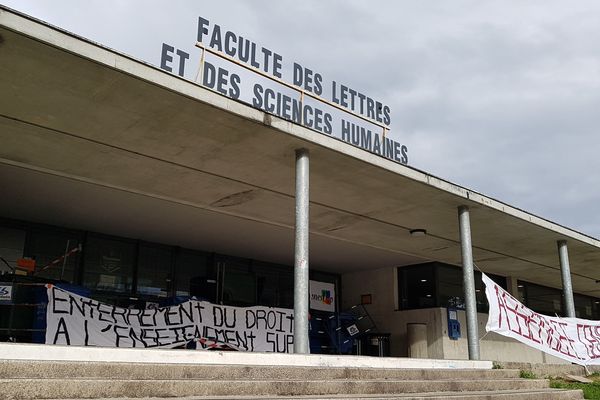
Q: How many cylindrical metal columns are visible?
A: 3